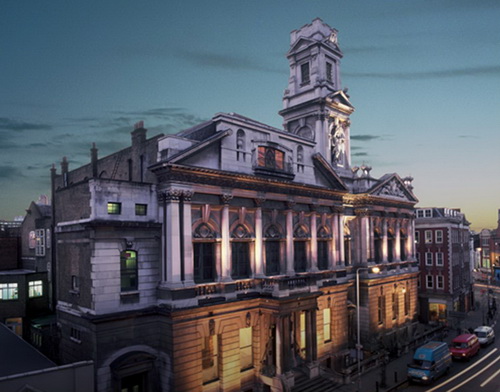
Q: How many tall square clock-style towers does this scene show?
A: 1